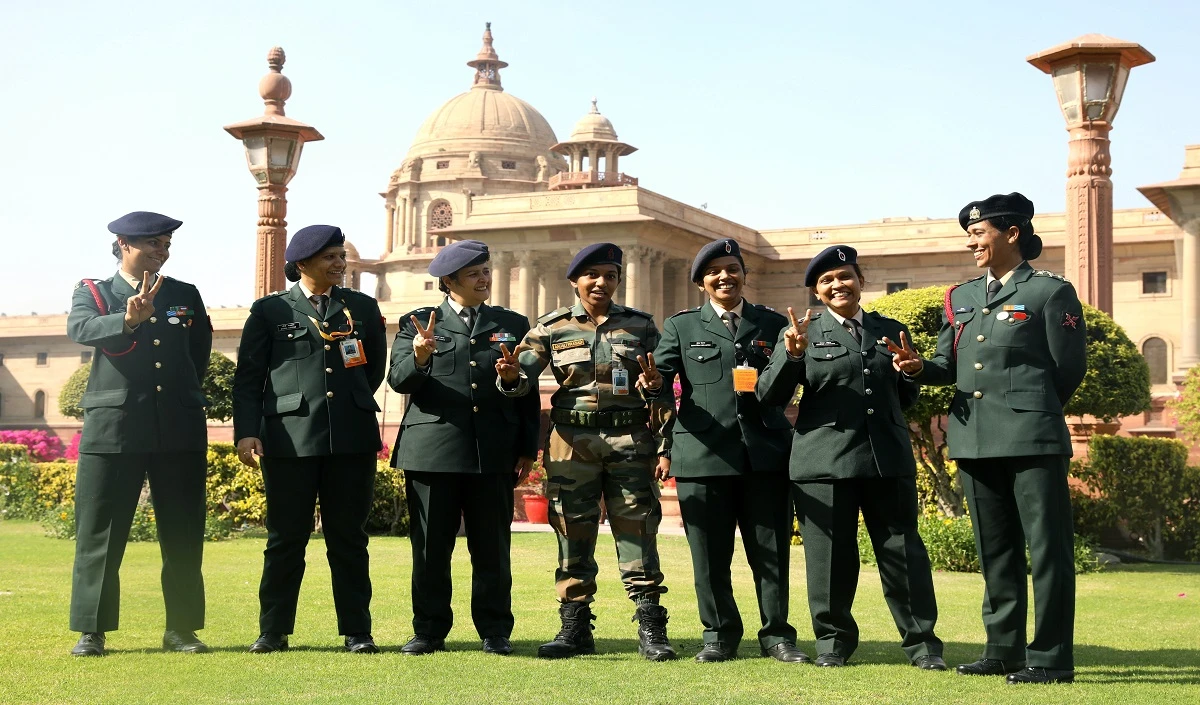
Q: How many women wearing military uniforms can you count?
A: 7